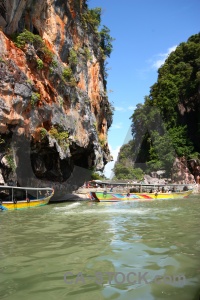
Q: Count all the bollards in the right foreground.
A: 0